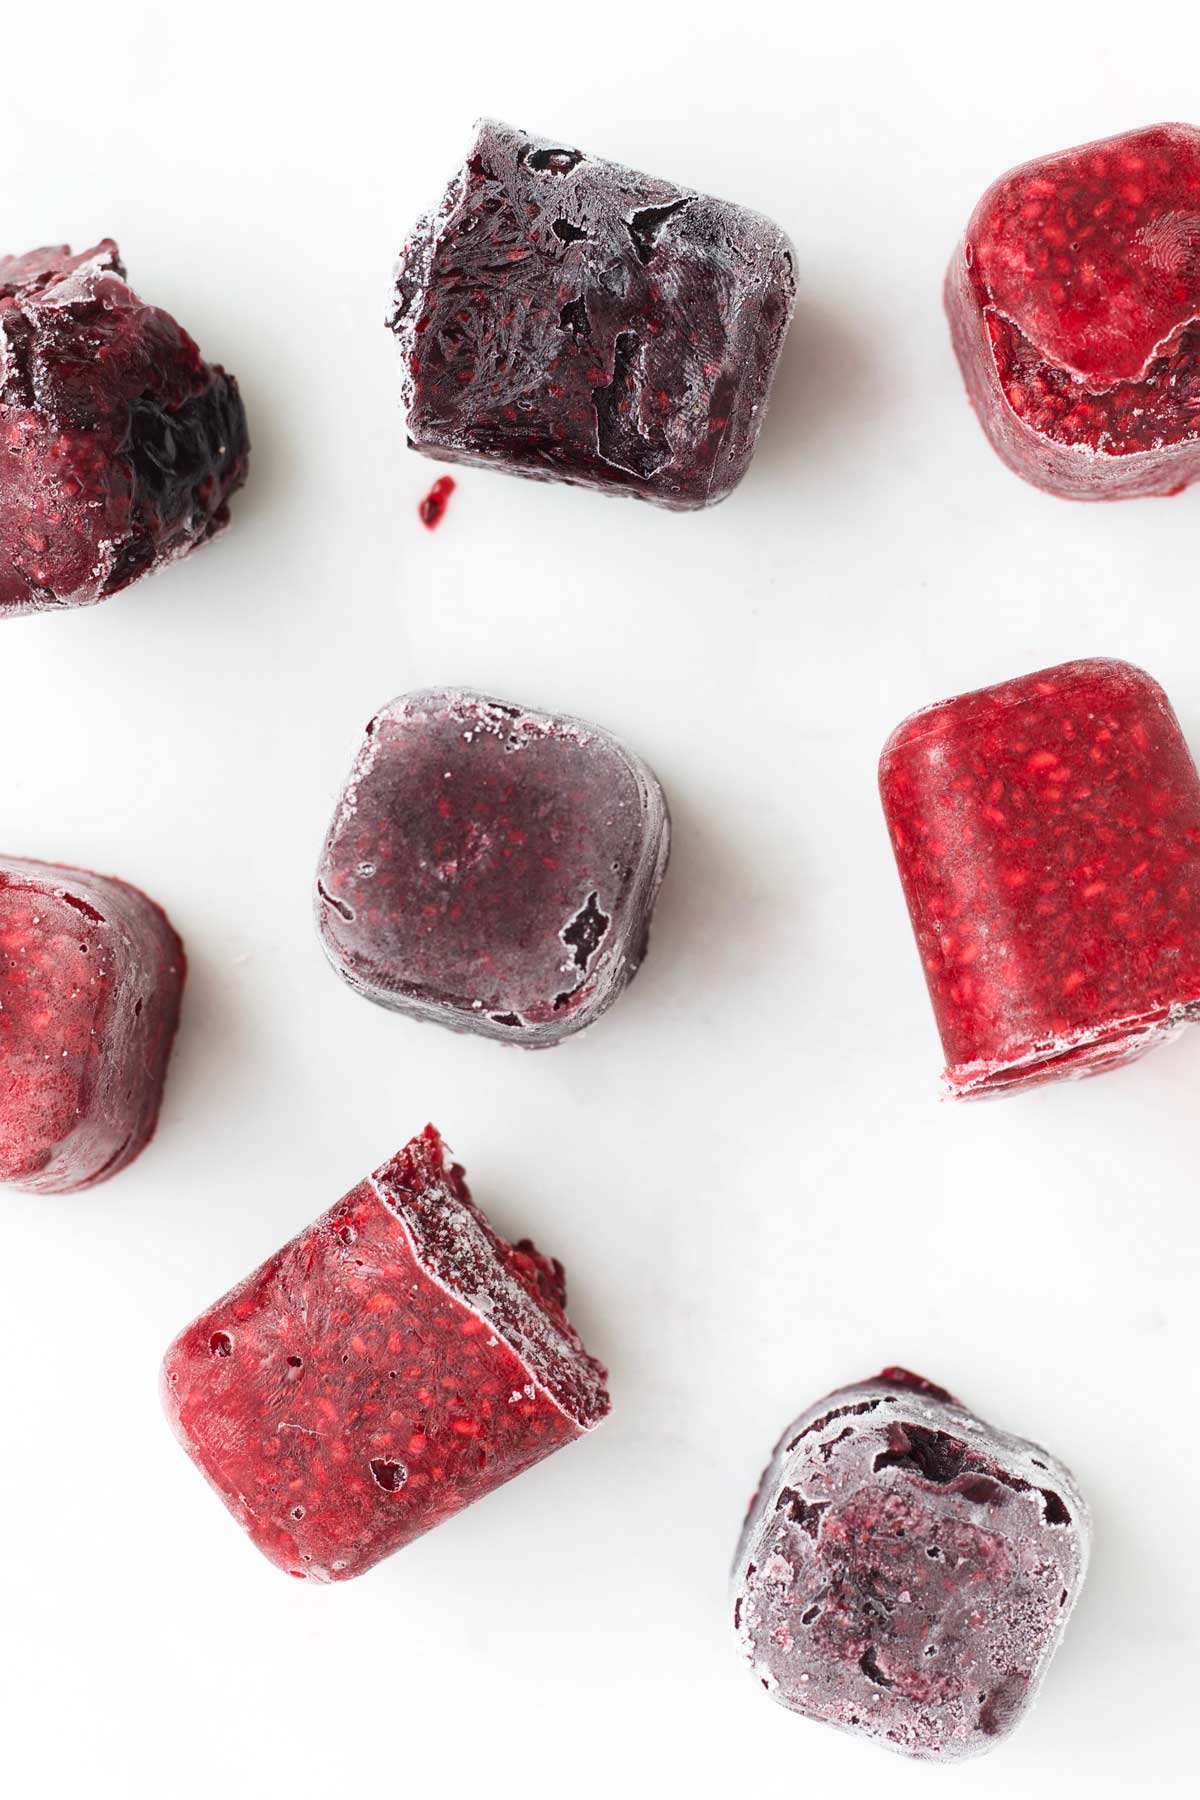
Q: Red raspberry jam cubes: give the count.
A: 4